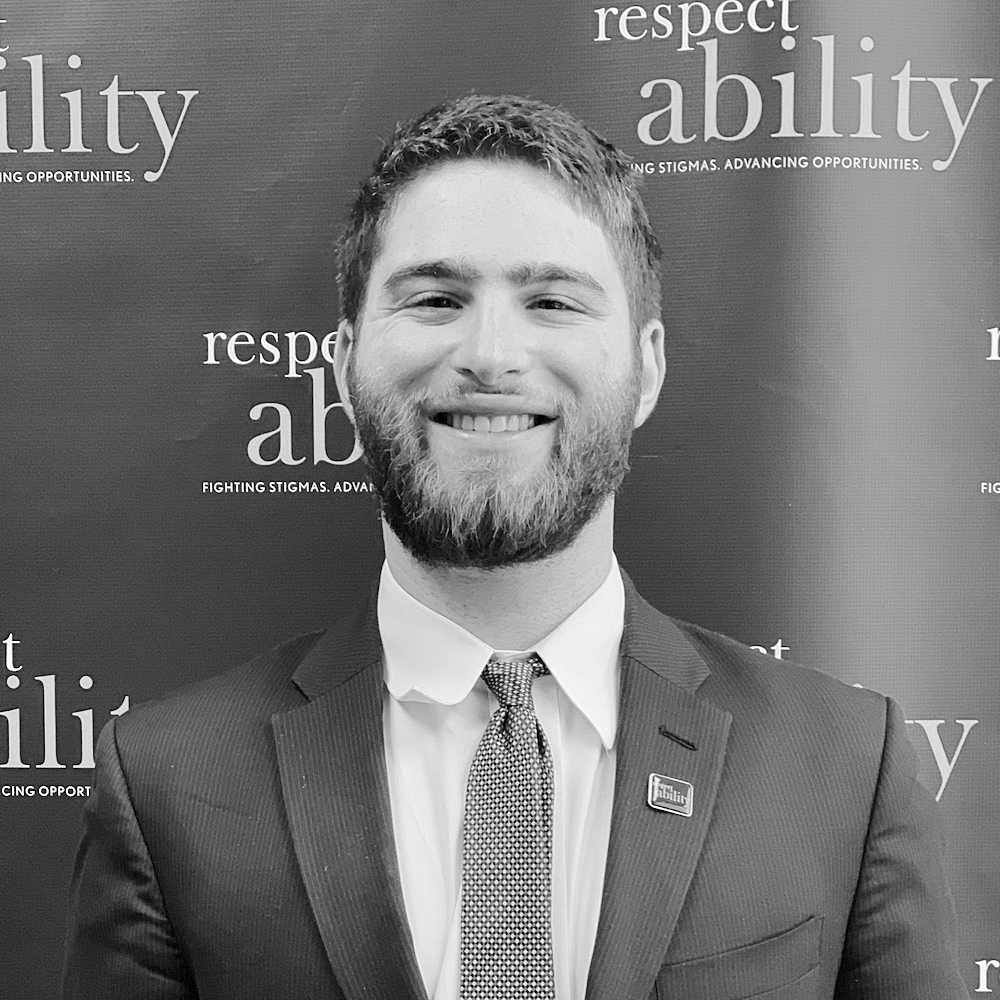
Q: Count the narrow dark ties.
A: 1